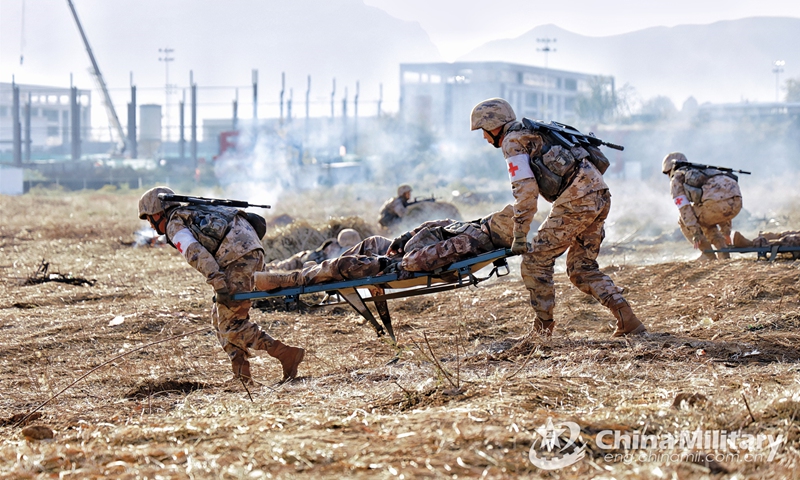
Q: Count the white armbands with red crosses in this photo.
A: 3